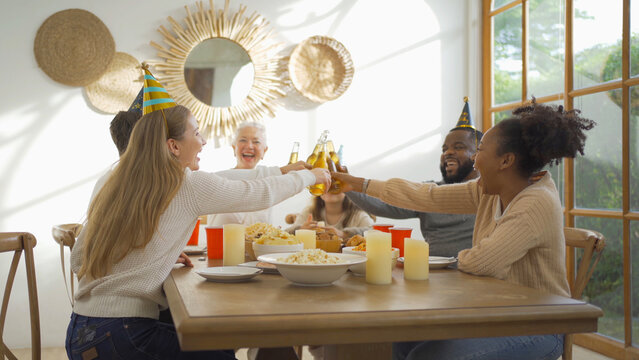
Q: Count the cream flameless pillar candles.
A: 4